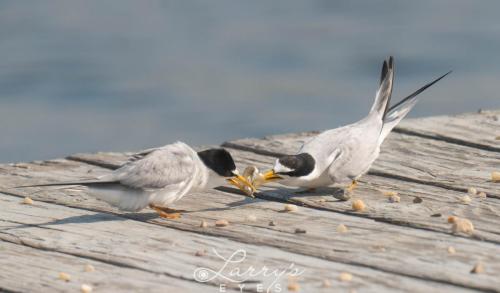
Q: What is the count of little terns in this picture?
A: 2